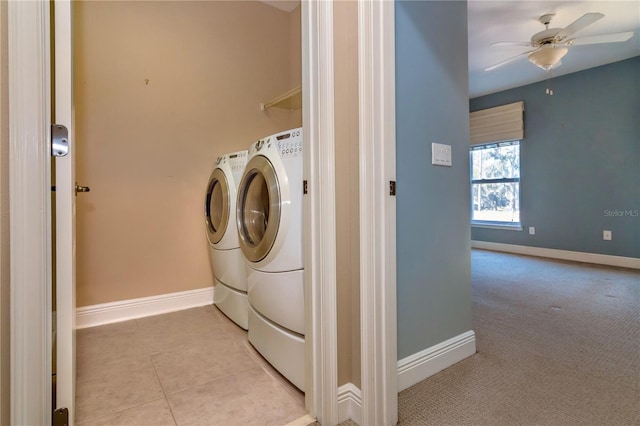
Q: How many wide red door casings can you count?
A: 0